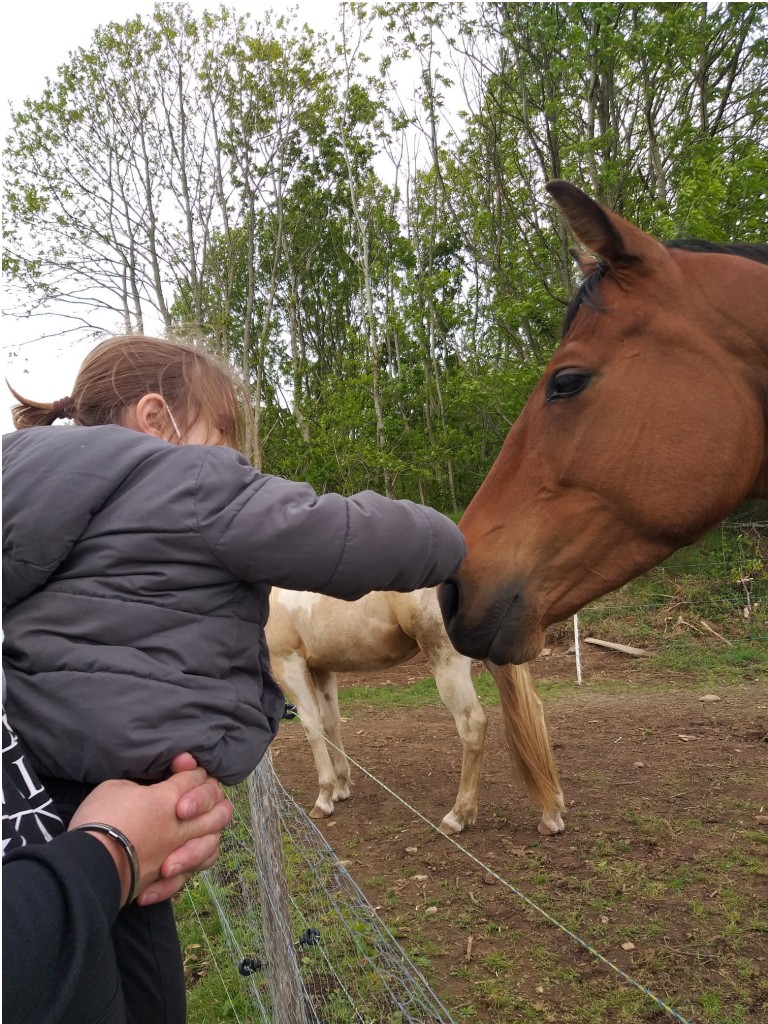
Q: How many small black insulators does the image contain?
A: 3